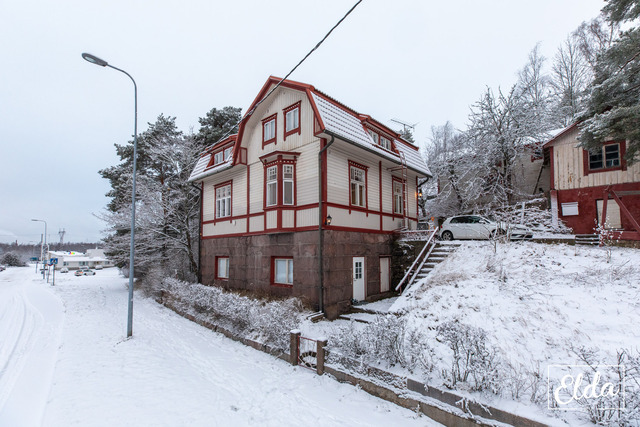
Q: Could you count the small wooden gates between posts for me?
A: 1